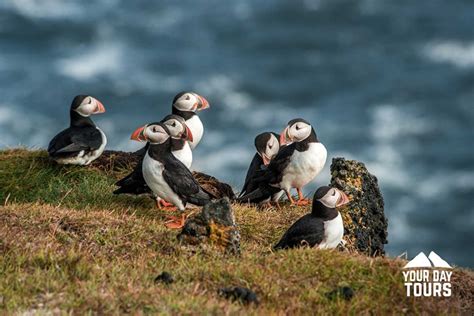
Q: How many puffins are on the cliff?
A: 7